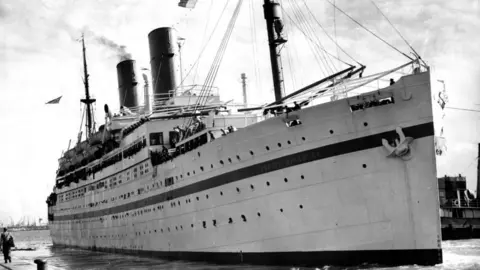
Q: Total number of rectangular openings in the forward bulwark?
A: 2